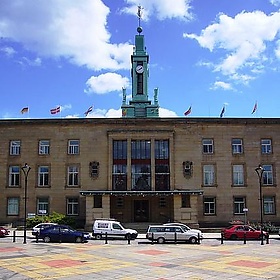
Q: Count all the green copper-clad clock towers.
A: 1